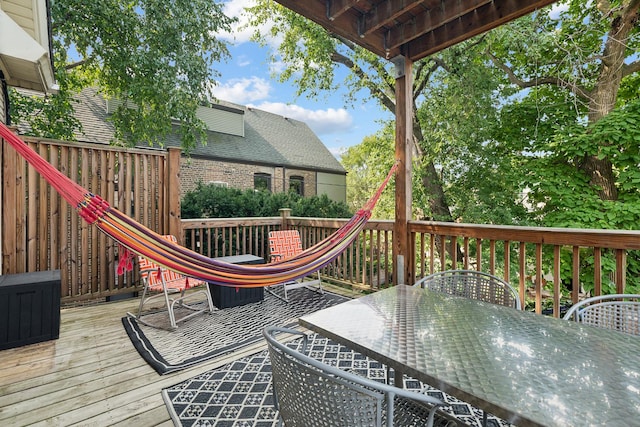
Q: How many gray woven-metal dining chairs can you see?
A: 3